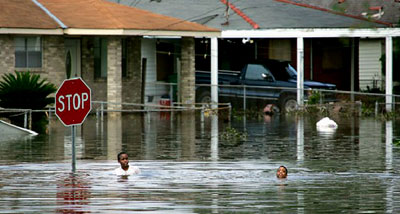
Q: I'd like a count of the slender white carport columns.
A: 3